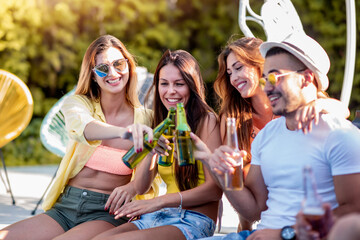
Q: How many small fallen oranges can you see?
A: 0